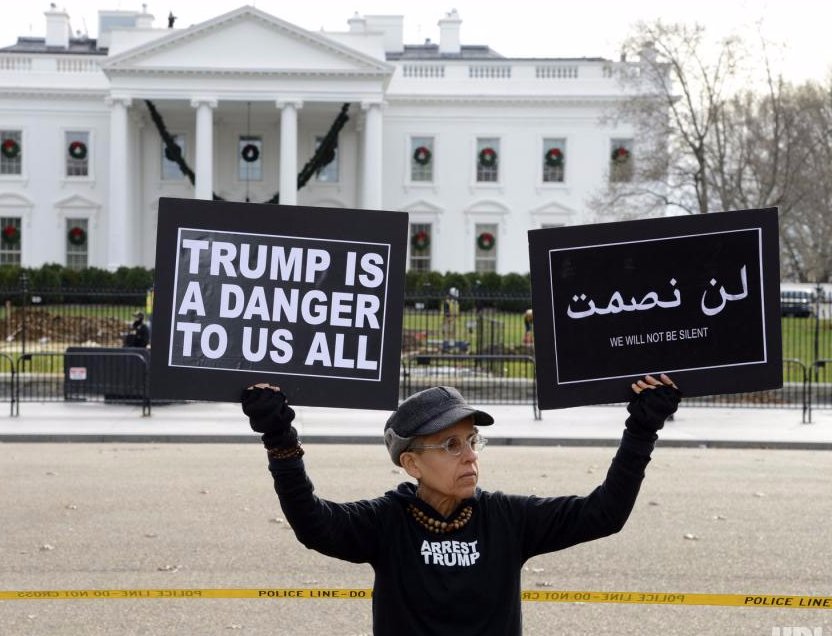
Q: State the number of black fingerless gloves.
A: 2